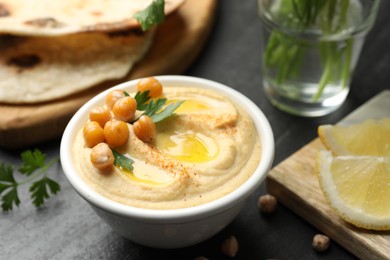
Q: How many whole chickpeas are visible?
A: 11